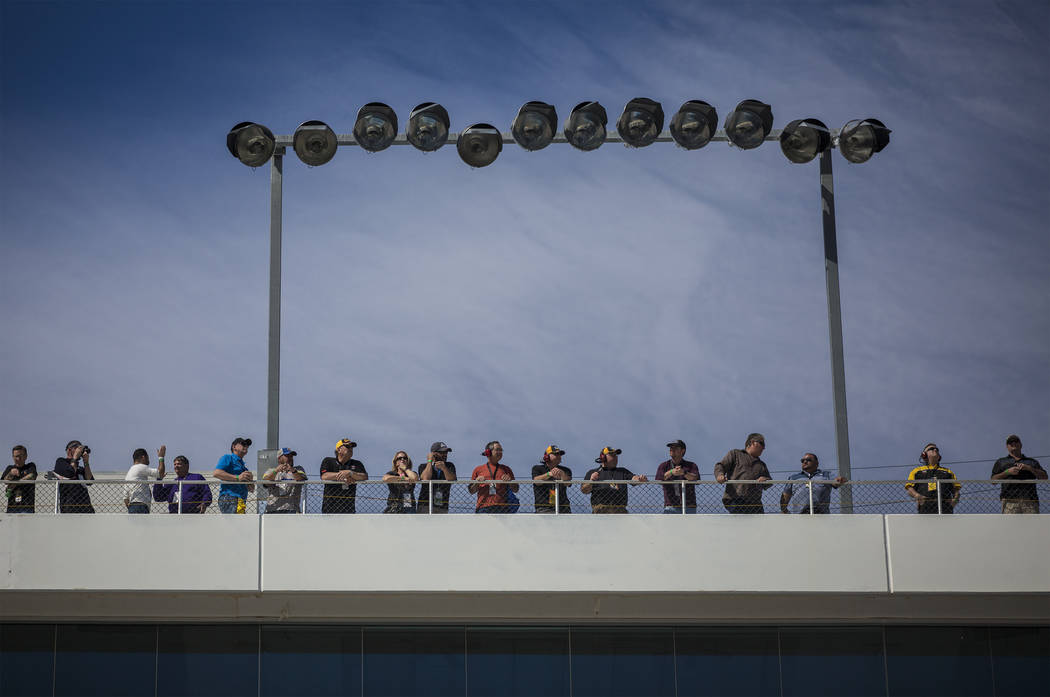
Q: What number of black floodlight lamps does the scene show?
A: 12